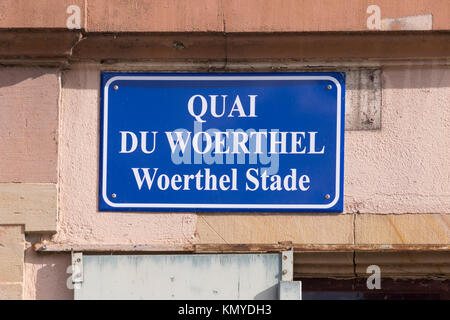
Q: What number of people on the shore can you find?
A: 0